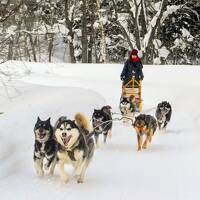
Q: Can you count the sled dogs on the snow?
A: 6